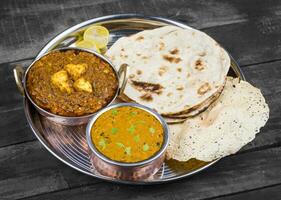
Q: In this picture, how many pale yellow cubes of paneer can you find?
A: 3